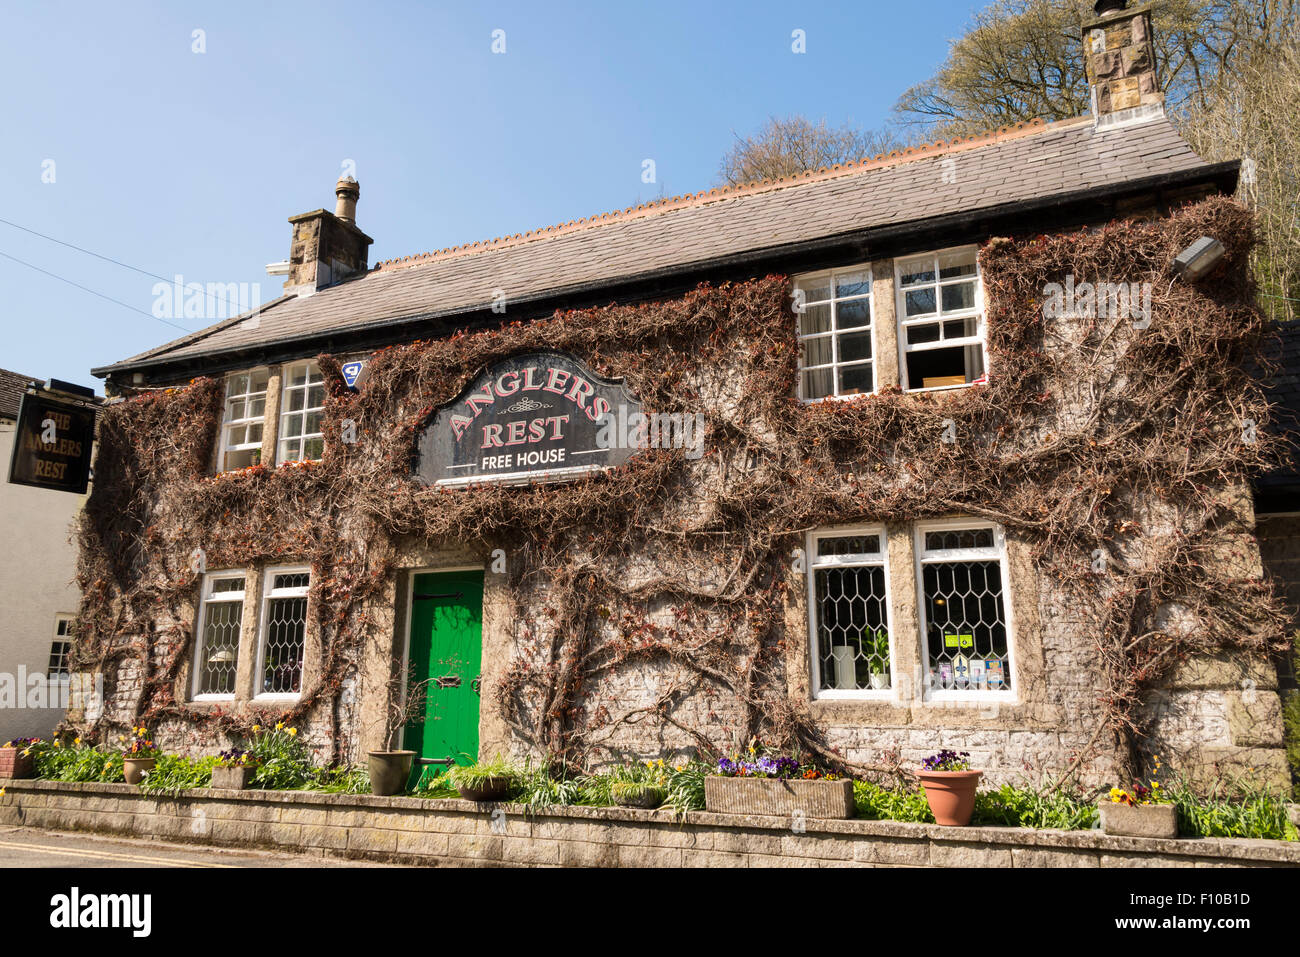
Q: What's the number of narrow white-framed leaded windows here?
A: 4